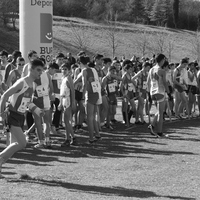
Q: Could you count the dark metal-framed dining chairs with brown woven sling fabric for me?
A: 0